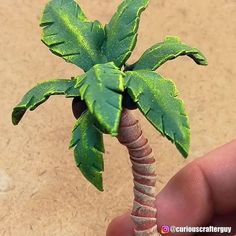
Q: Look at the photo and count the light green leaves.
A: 7